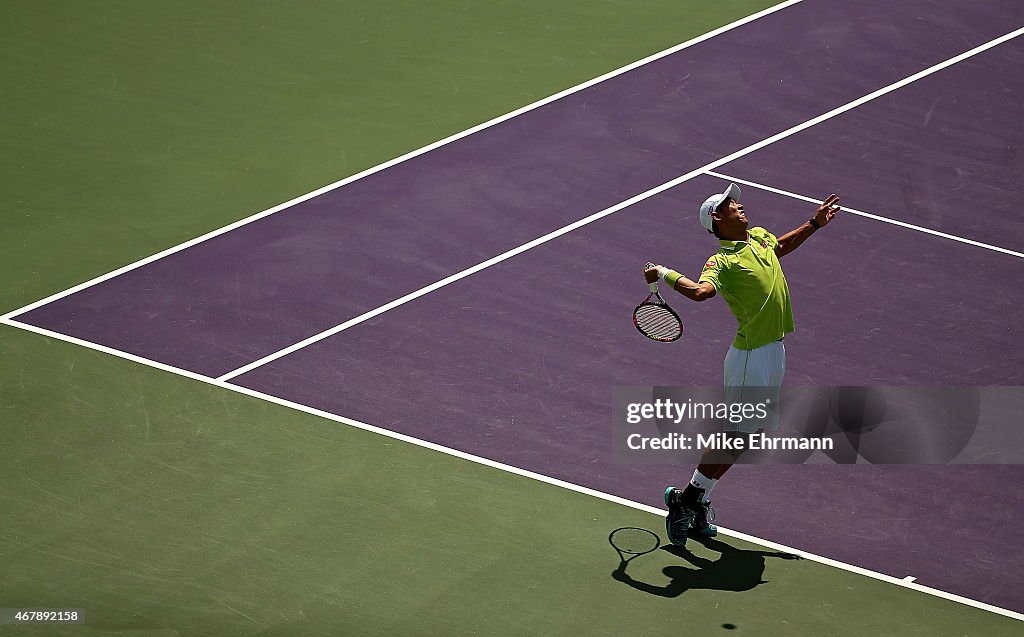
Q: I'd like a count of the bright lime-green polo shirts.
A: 1